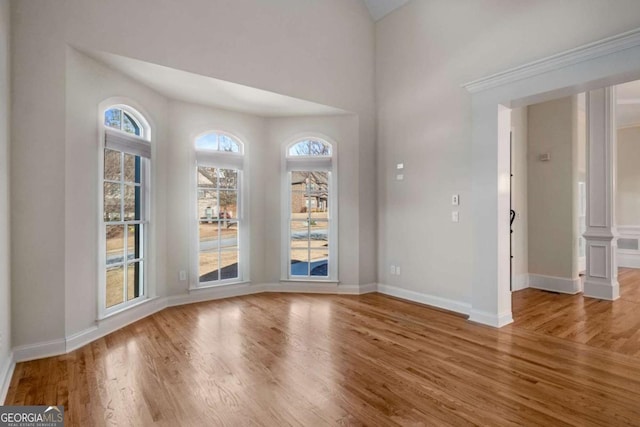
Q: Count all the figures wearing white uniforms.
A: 0